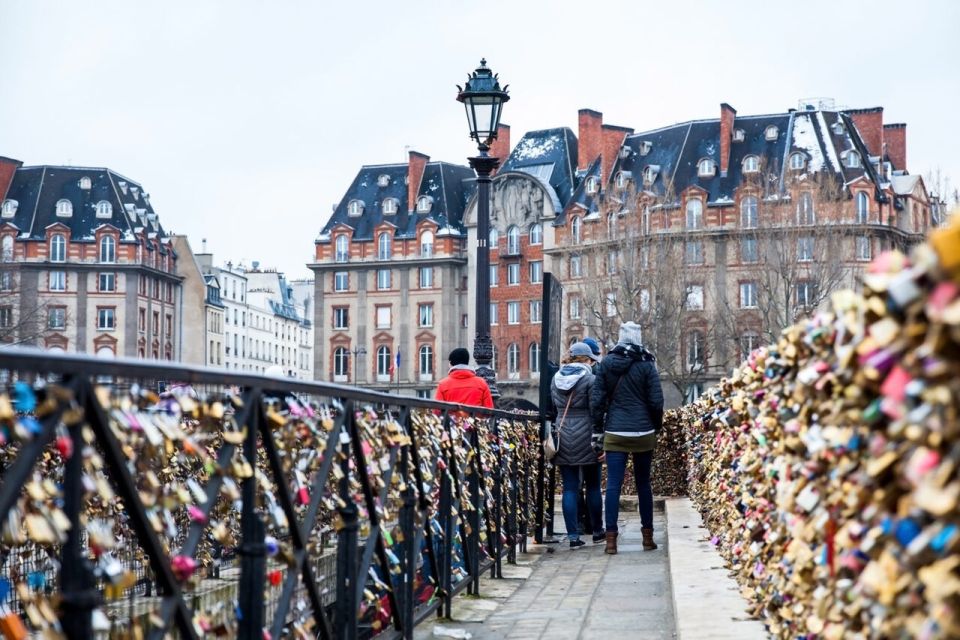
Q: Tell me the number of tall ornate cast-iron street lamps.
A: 1